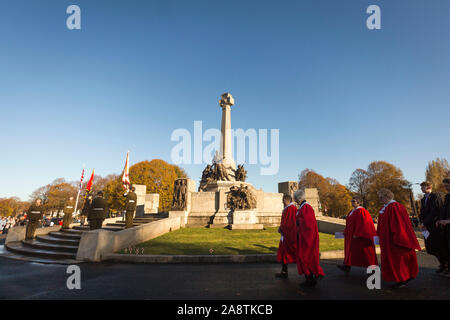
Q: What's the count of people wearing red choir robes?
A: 4